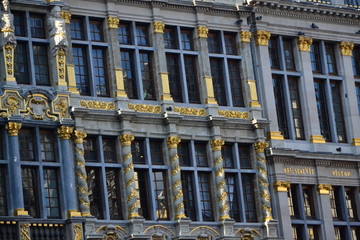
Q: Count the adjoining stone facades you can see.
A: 3